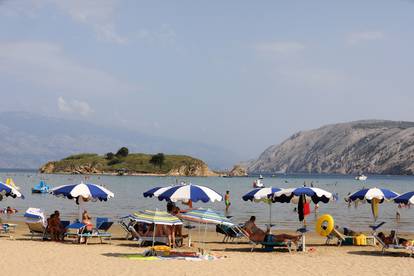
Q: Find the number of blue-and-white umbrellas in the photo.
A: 8